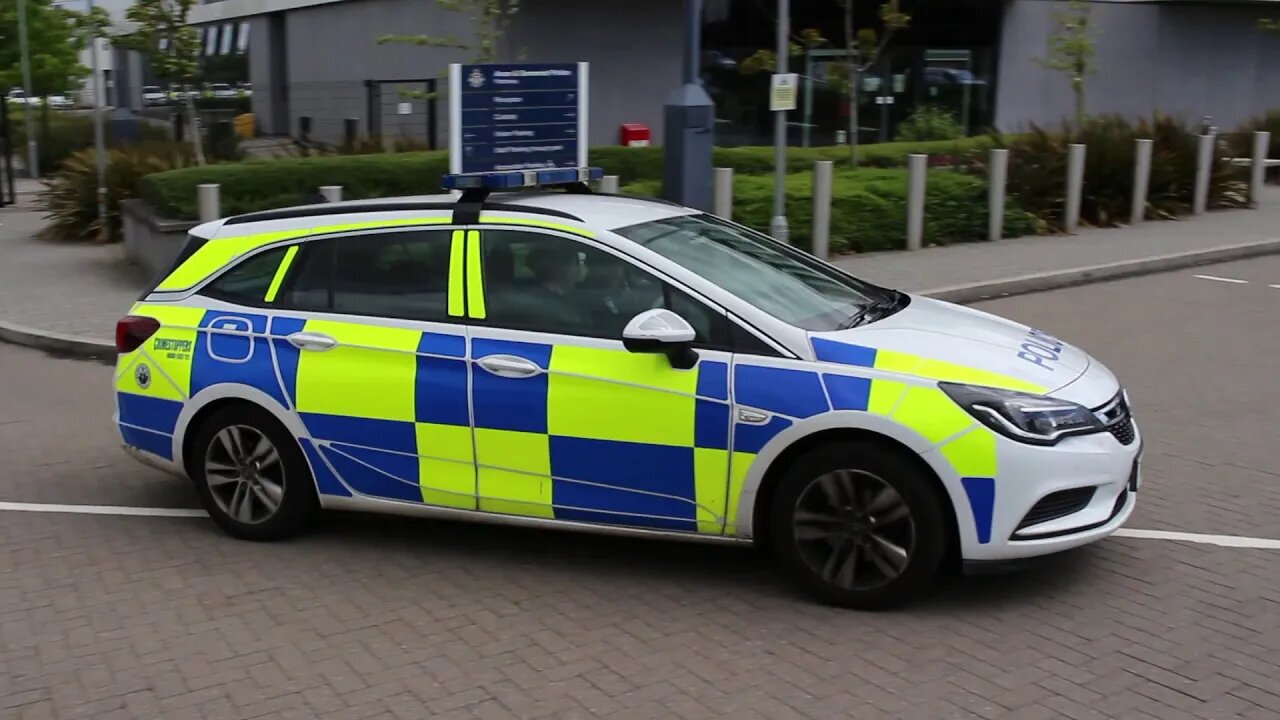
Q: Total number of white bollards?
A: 11